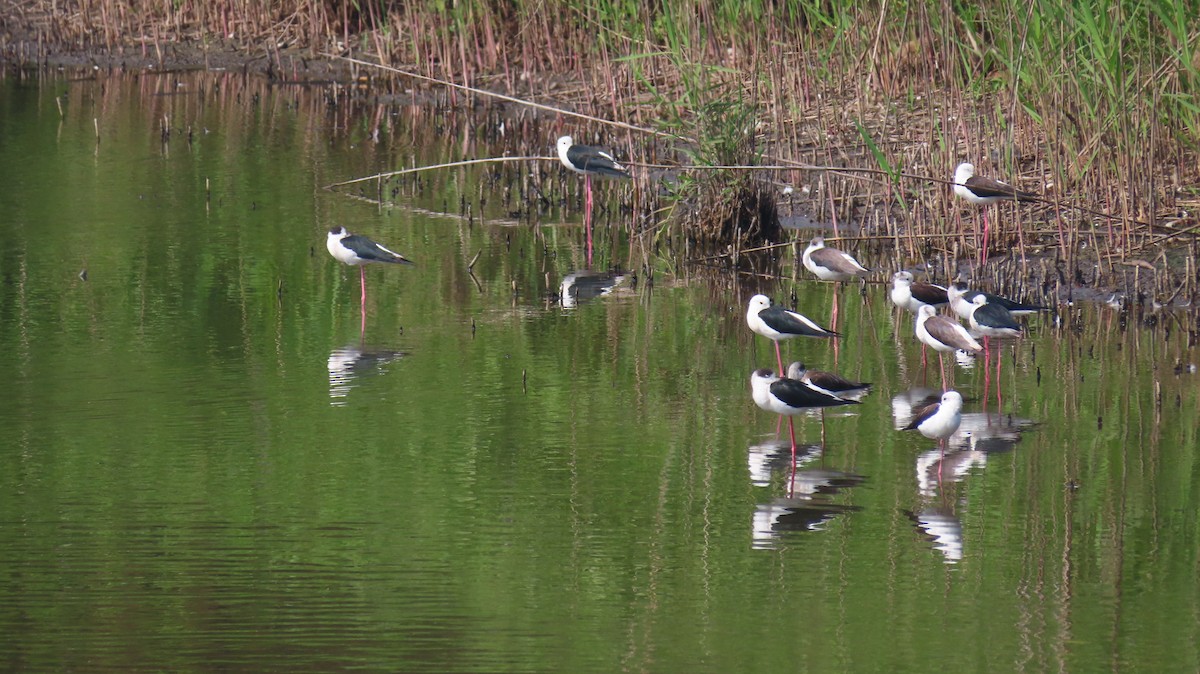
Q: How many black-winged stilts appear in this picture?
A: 12